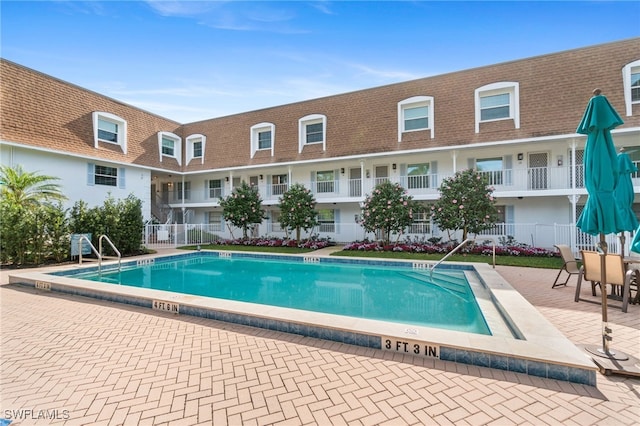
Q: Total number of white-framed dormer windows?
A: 8